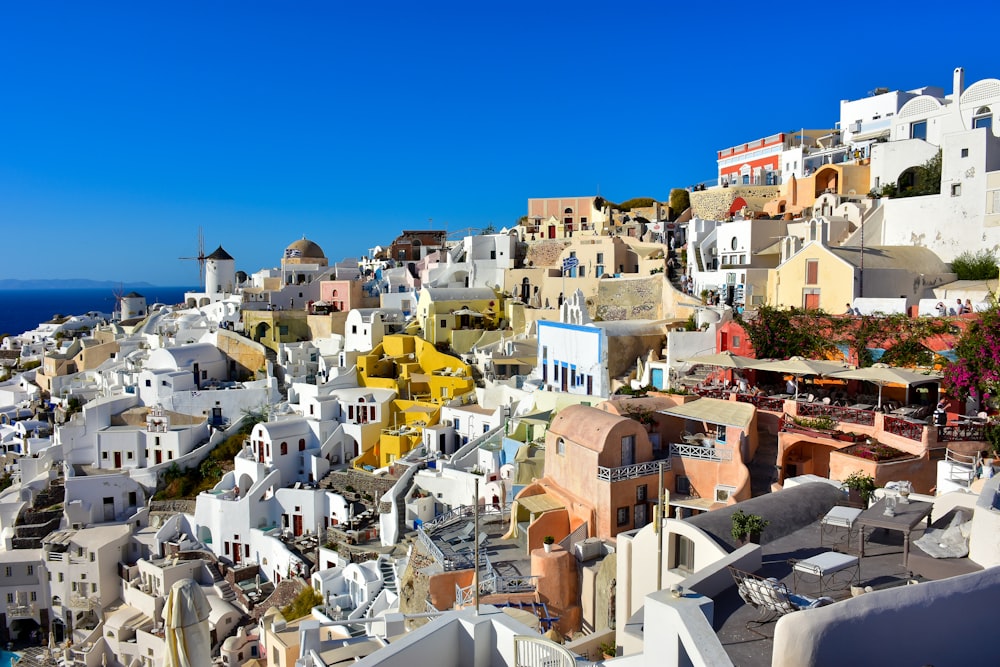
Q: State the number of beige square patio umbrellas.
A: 3